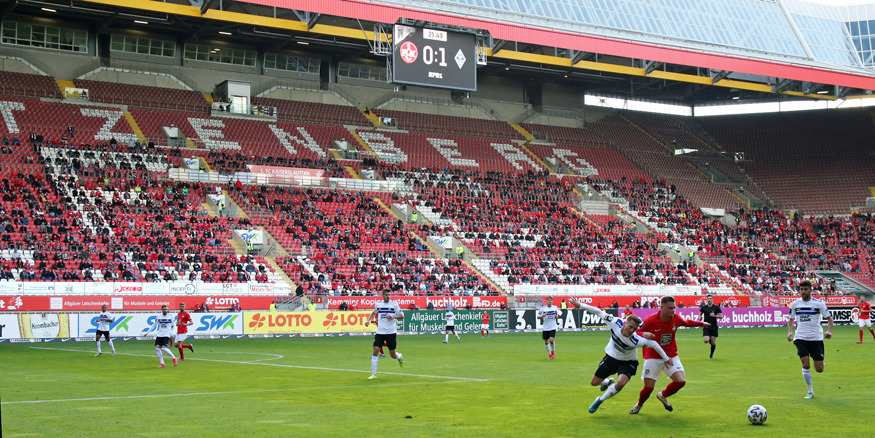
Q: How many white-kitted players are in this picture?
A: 7